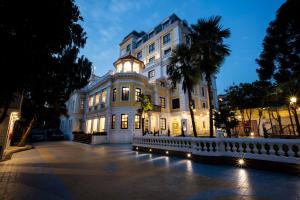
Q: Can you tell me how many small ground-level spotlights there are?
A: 5